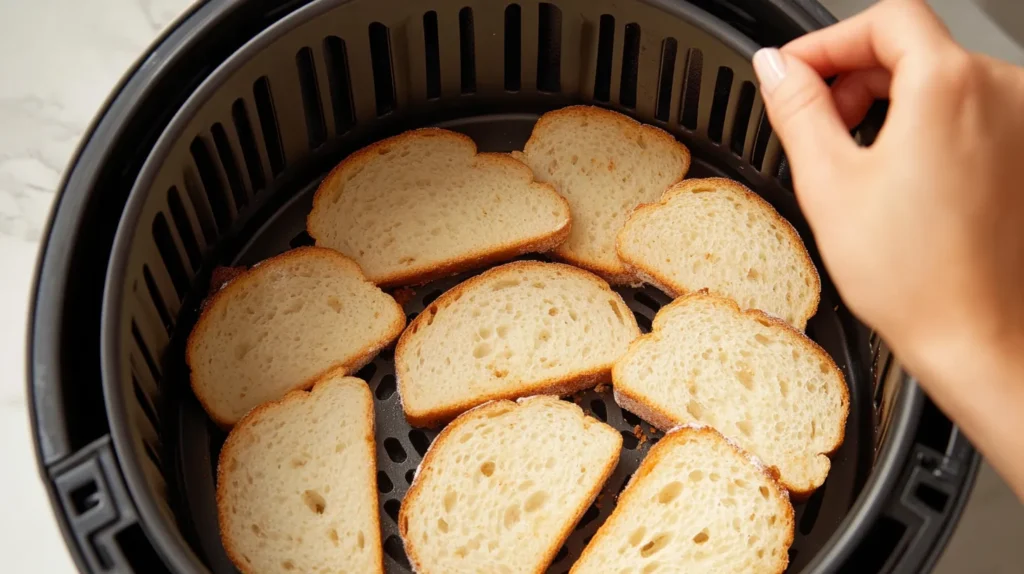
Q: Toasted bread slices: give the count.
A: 9